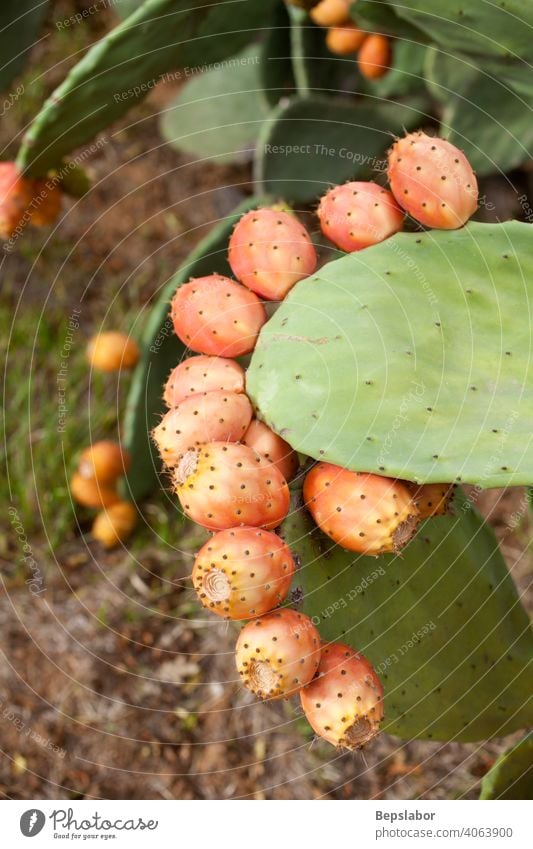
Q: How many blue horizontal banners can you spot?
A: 0